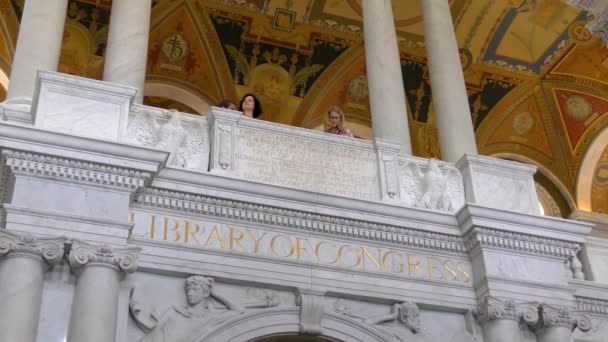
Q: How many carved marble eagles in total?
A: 2